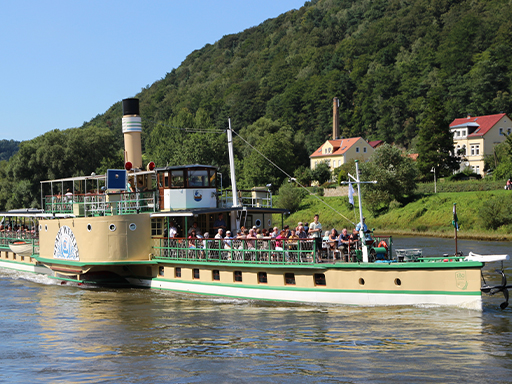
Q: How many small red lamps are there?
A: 2